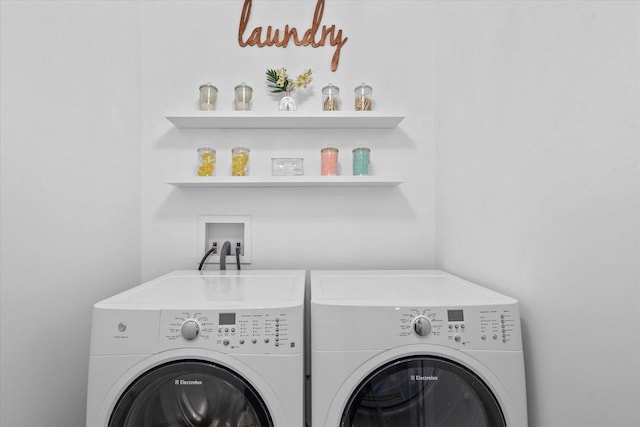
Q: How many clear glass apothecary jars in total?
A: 8